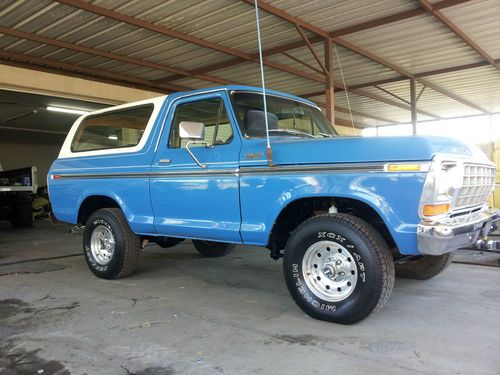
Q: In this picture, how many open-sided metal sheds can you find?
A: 1